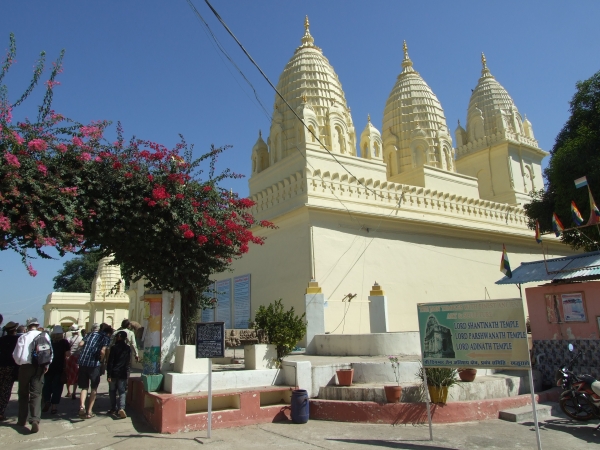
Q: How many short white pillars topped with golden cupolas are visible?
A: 2